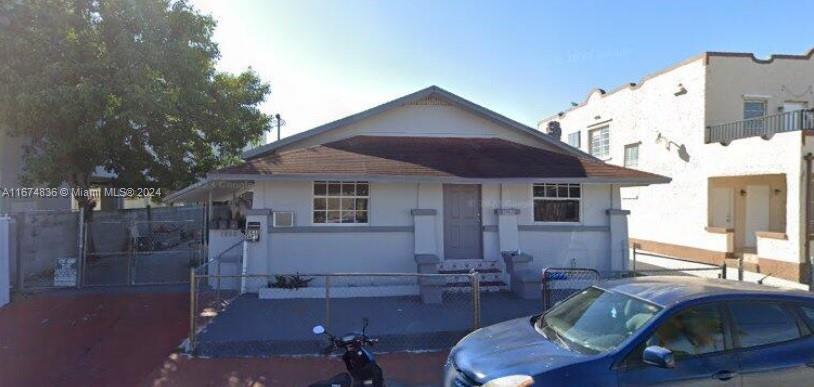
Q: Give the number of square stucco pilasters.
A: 4